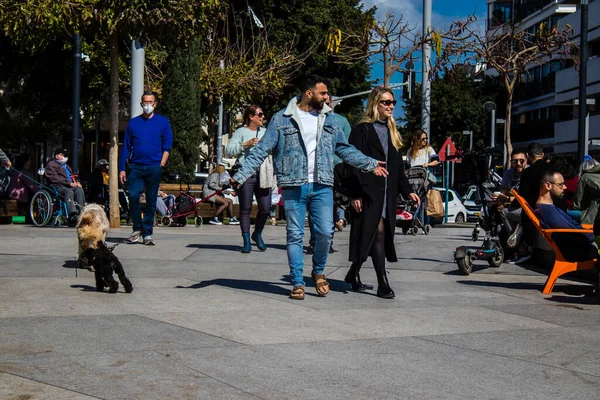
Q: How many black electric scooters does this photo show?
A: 1